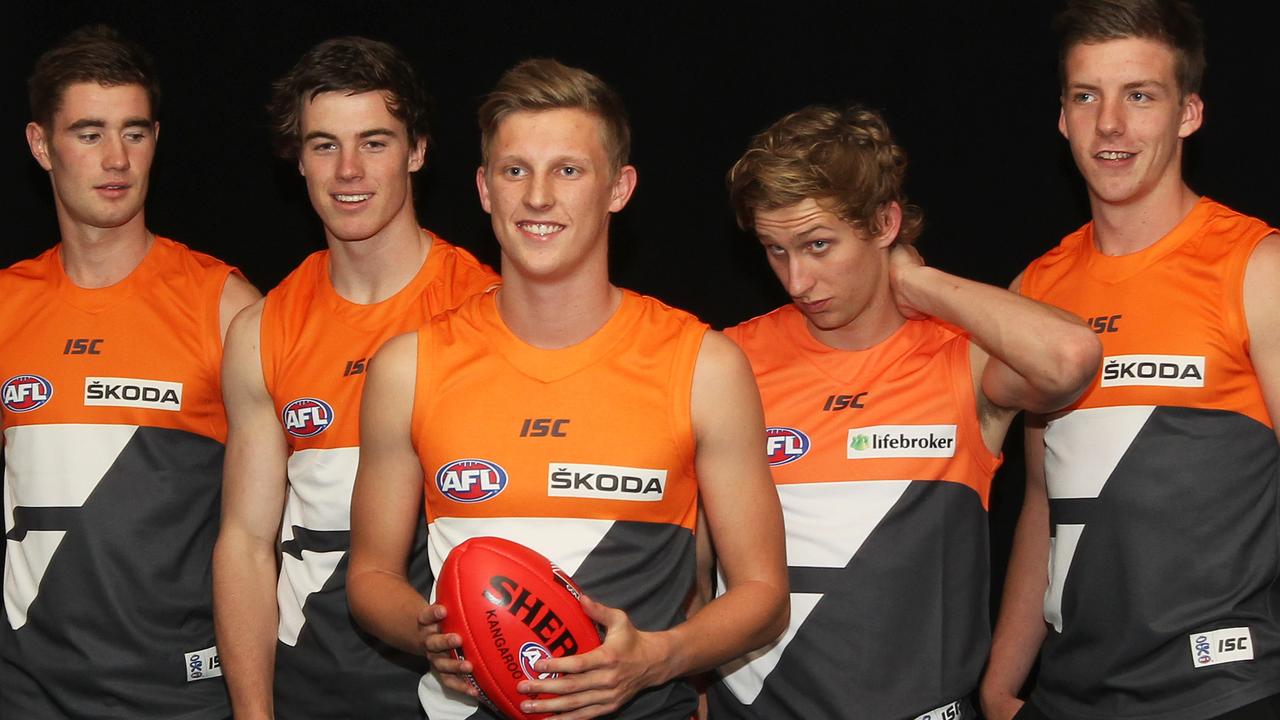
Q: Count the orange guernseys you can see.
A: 5